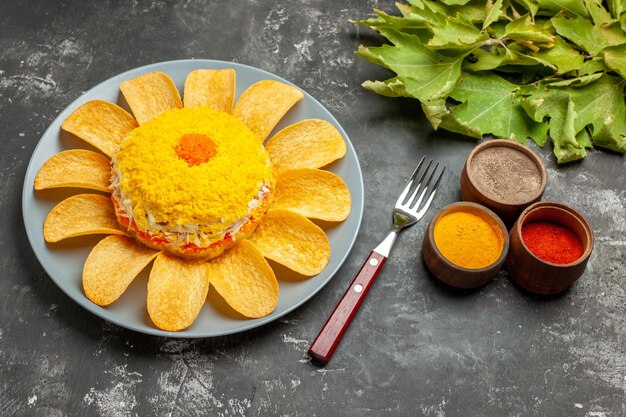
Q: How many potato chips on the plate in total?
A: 12